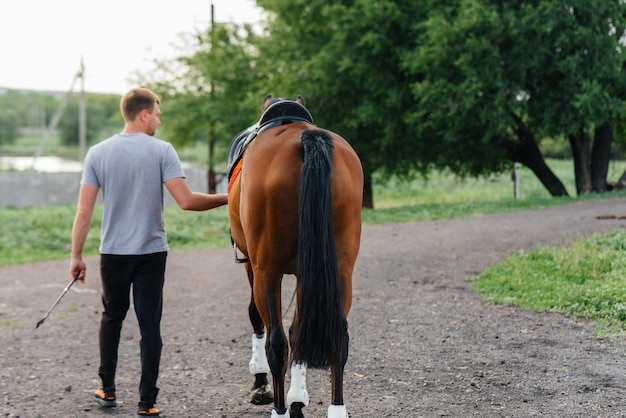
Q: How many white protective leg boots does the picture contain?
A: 4